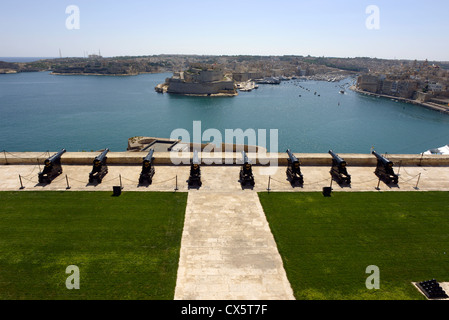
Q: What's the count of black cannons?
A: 8